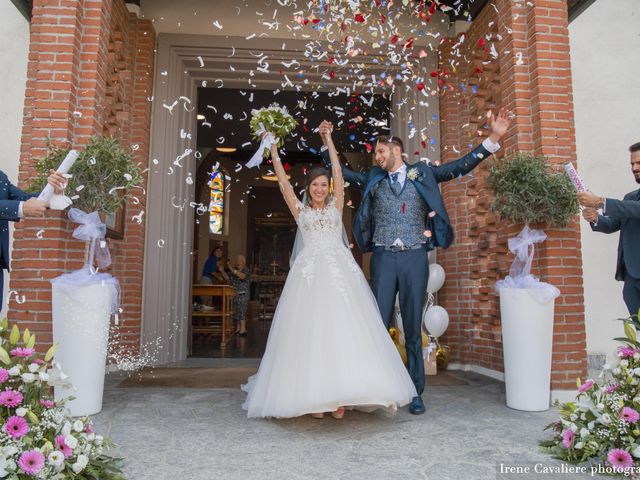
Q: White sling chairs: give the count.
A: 0